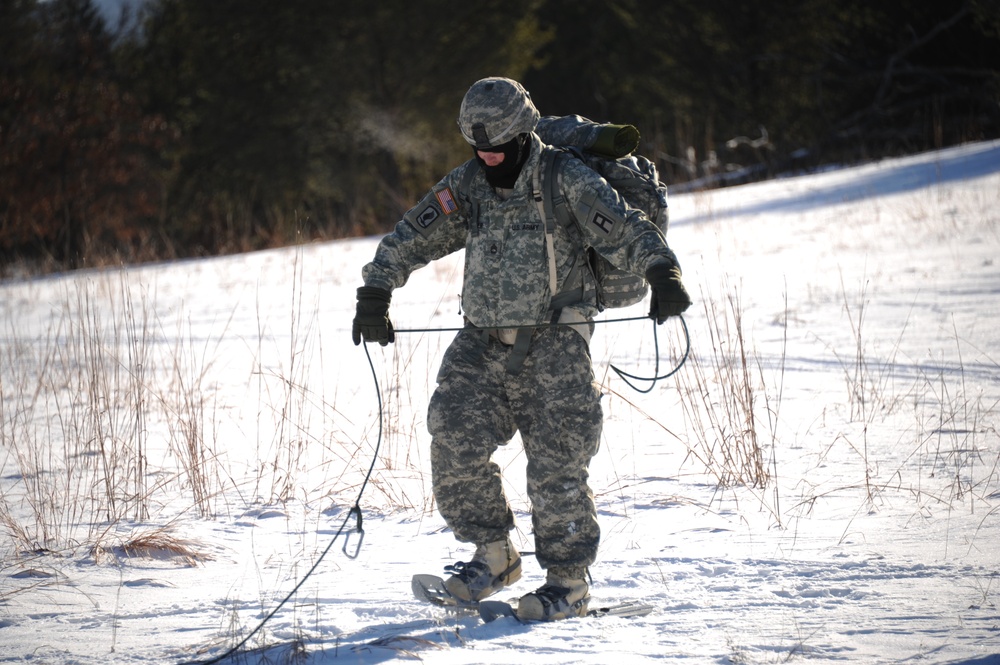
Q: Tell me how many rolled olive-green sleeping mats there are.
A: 1